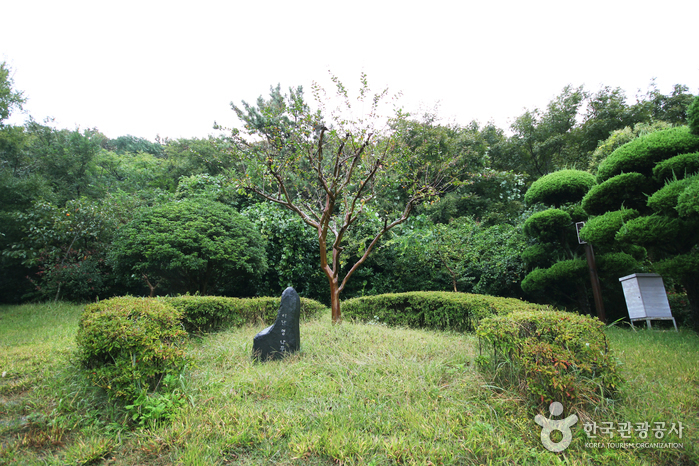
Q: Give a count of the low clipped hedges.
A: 4